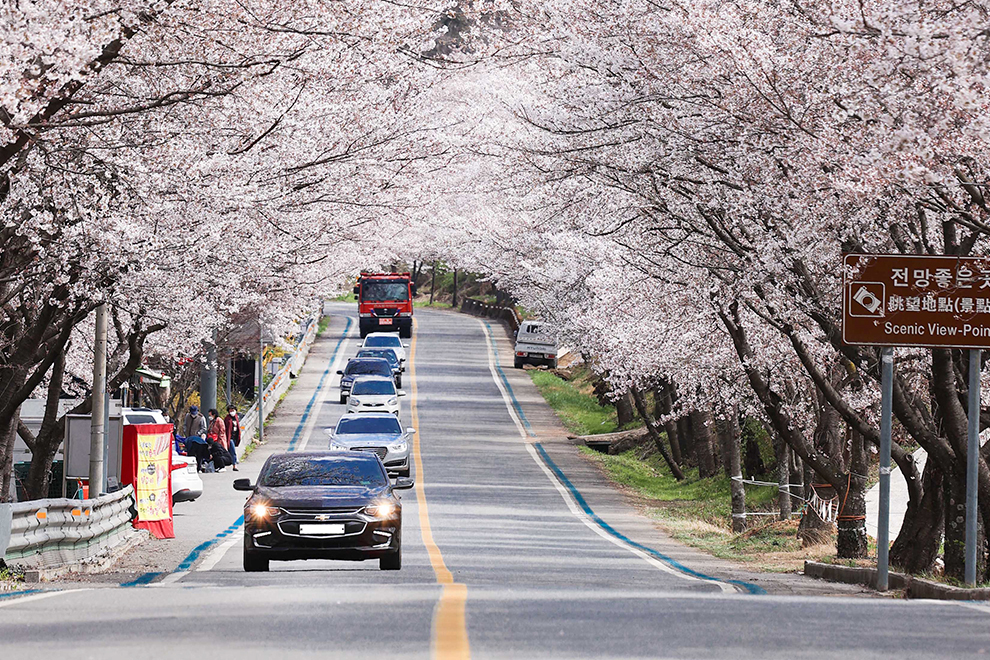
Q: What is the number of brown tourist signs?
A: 1